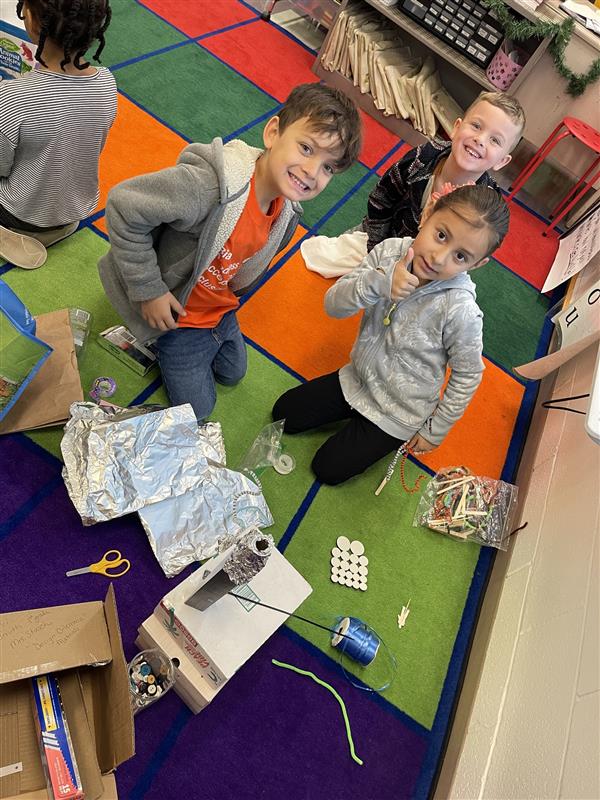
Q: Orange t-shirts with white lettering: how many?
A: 1